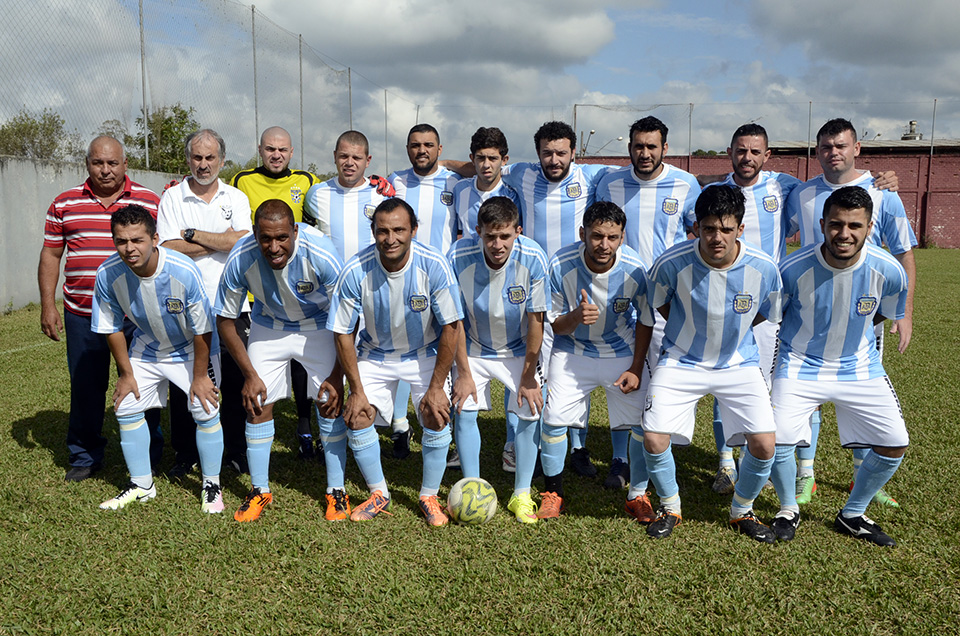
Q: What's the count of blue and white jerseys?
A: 14